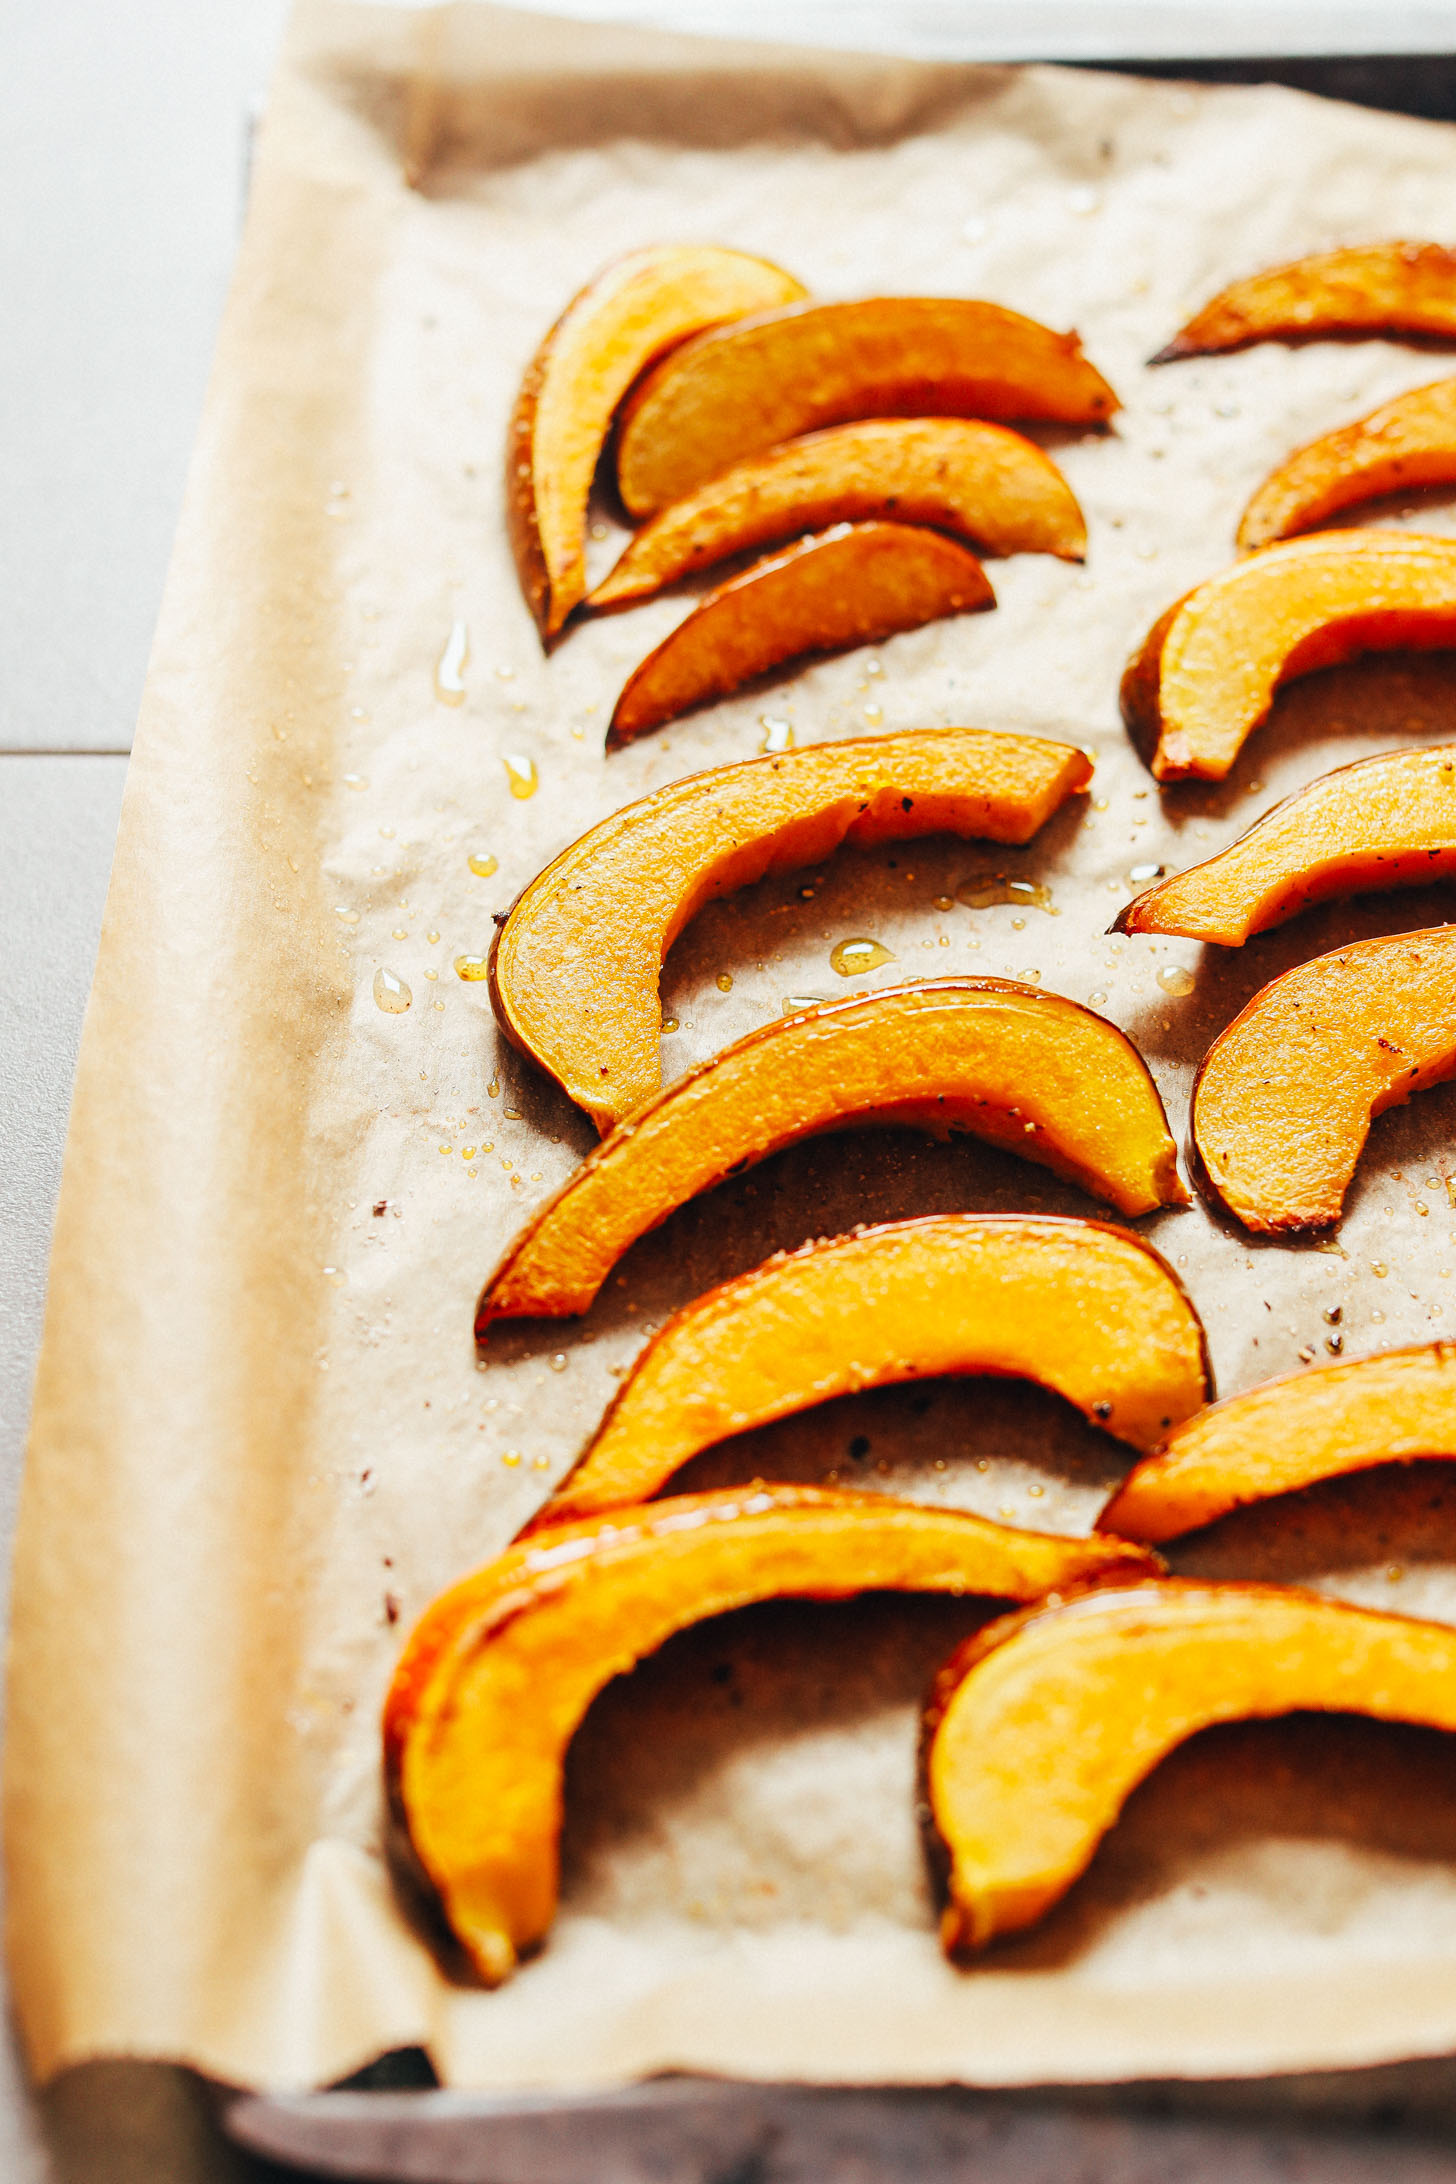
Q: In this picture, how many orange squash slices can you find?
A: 15